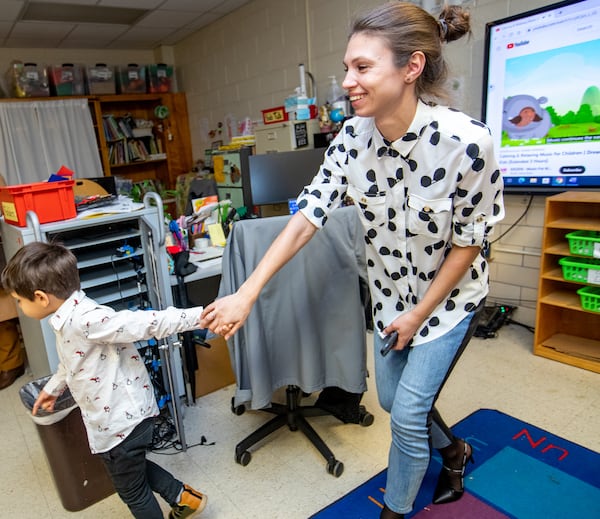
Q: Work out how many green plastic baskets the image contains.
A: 3